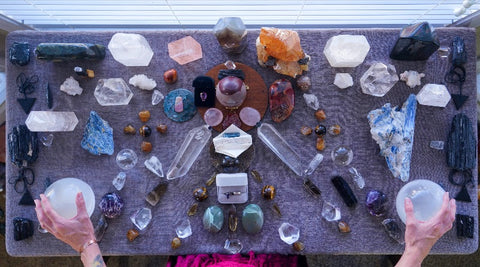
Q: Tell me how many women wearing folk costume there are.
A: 0